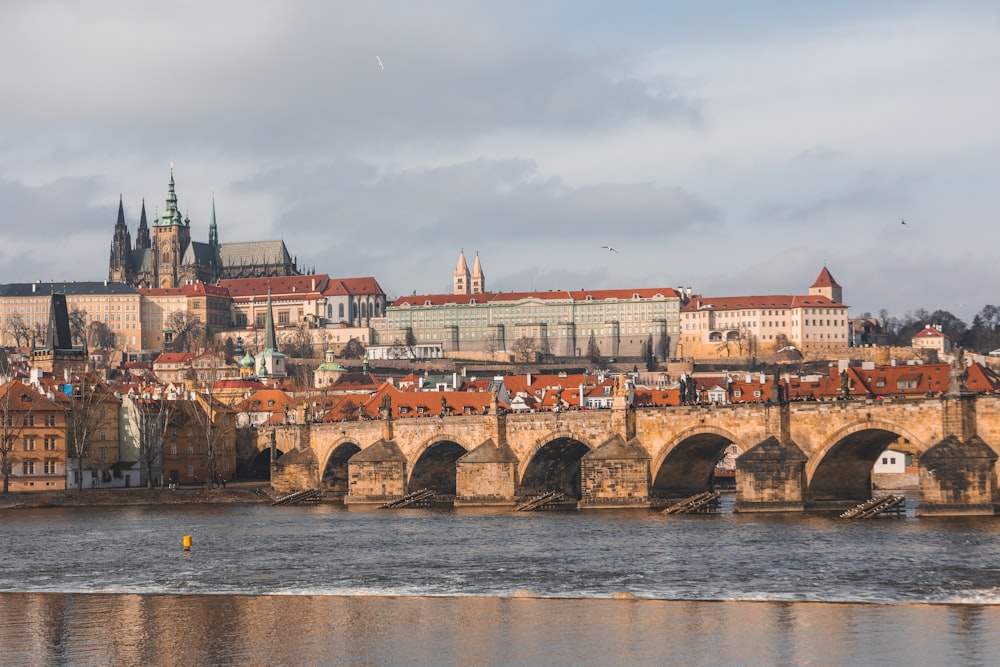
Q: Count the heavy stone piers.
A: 6